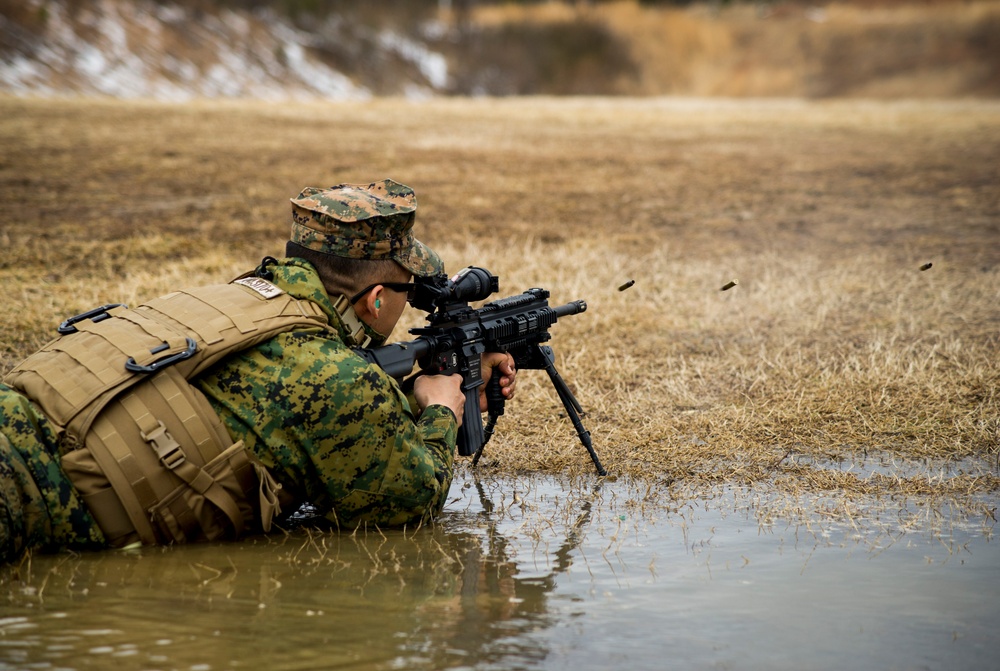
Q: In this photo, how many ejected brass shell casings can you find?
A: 3